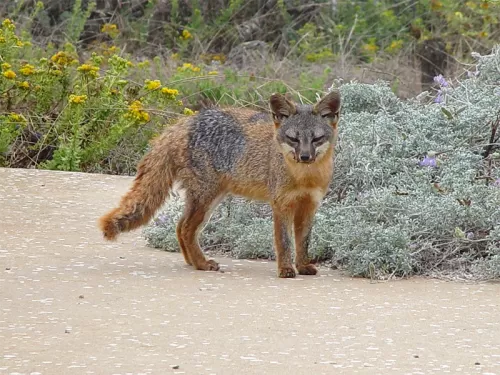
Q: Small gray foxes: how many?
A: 1